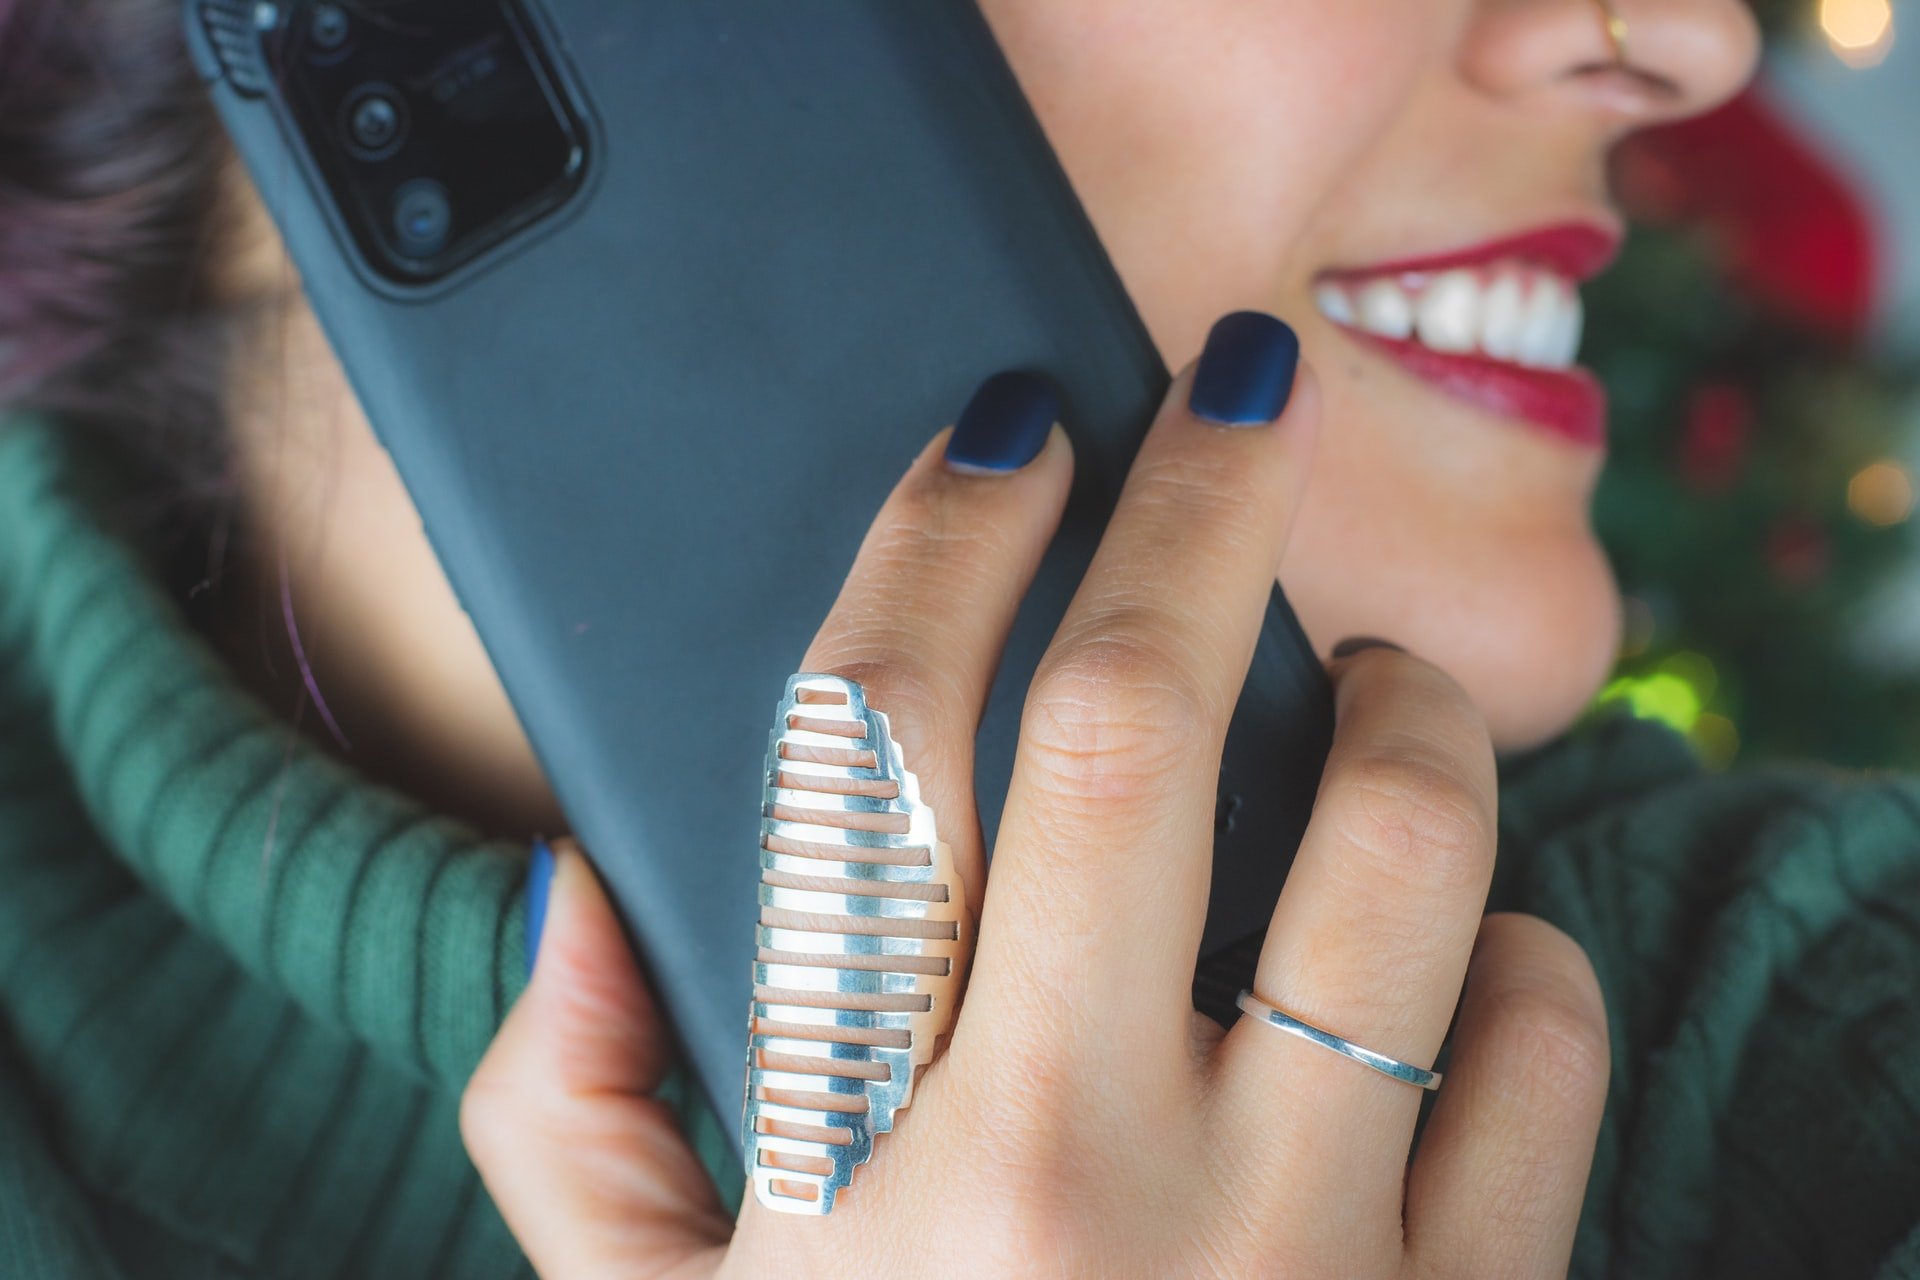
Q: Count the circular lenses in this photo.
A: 3